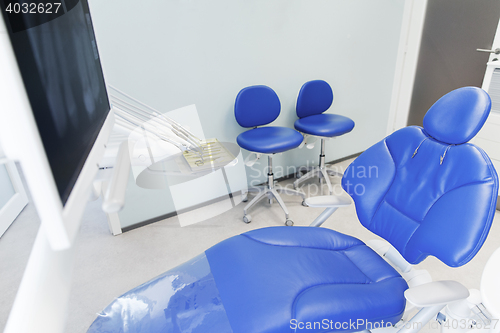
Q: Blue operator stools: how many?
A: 2